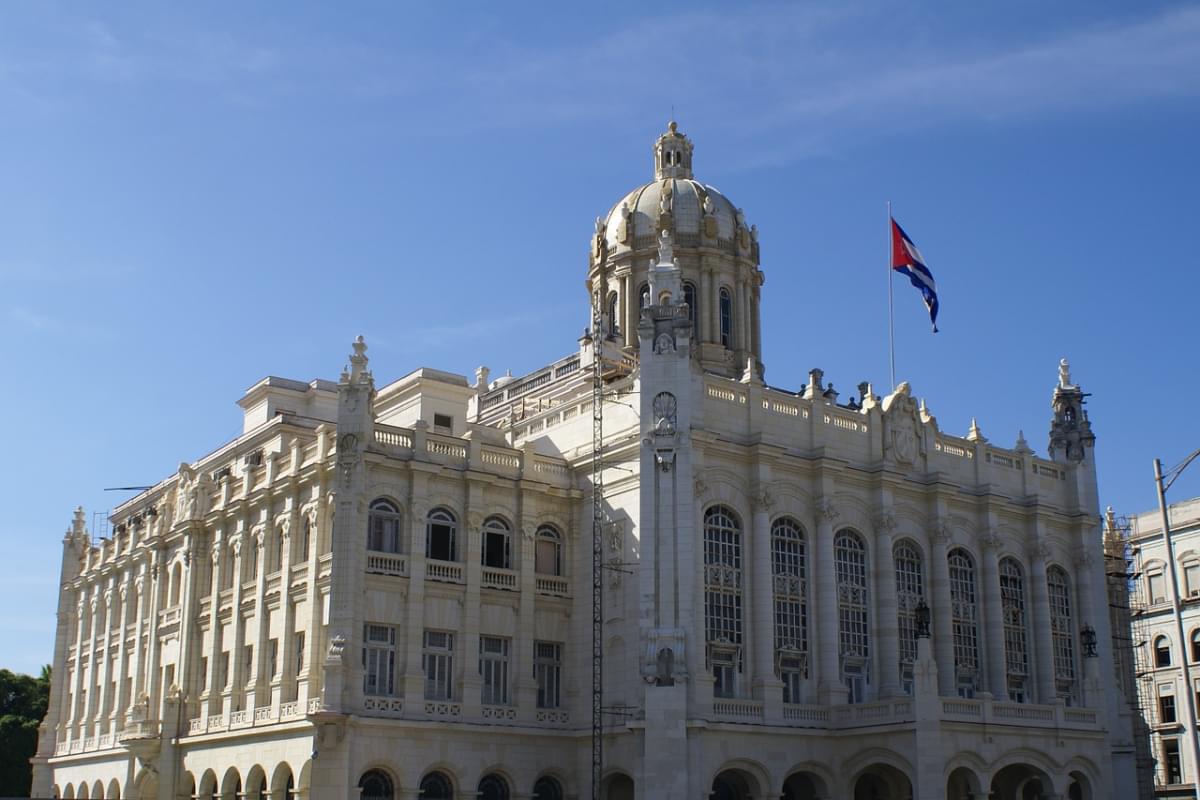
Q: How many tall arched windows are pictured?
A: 7